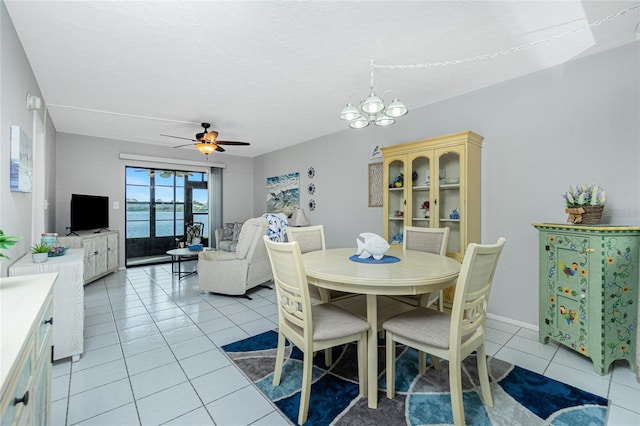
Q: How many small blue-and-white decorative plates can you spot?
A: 3